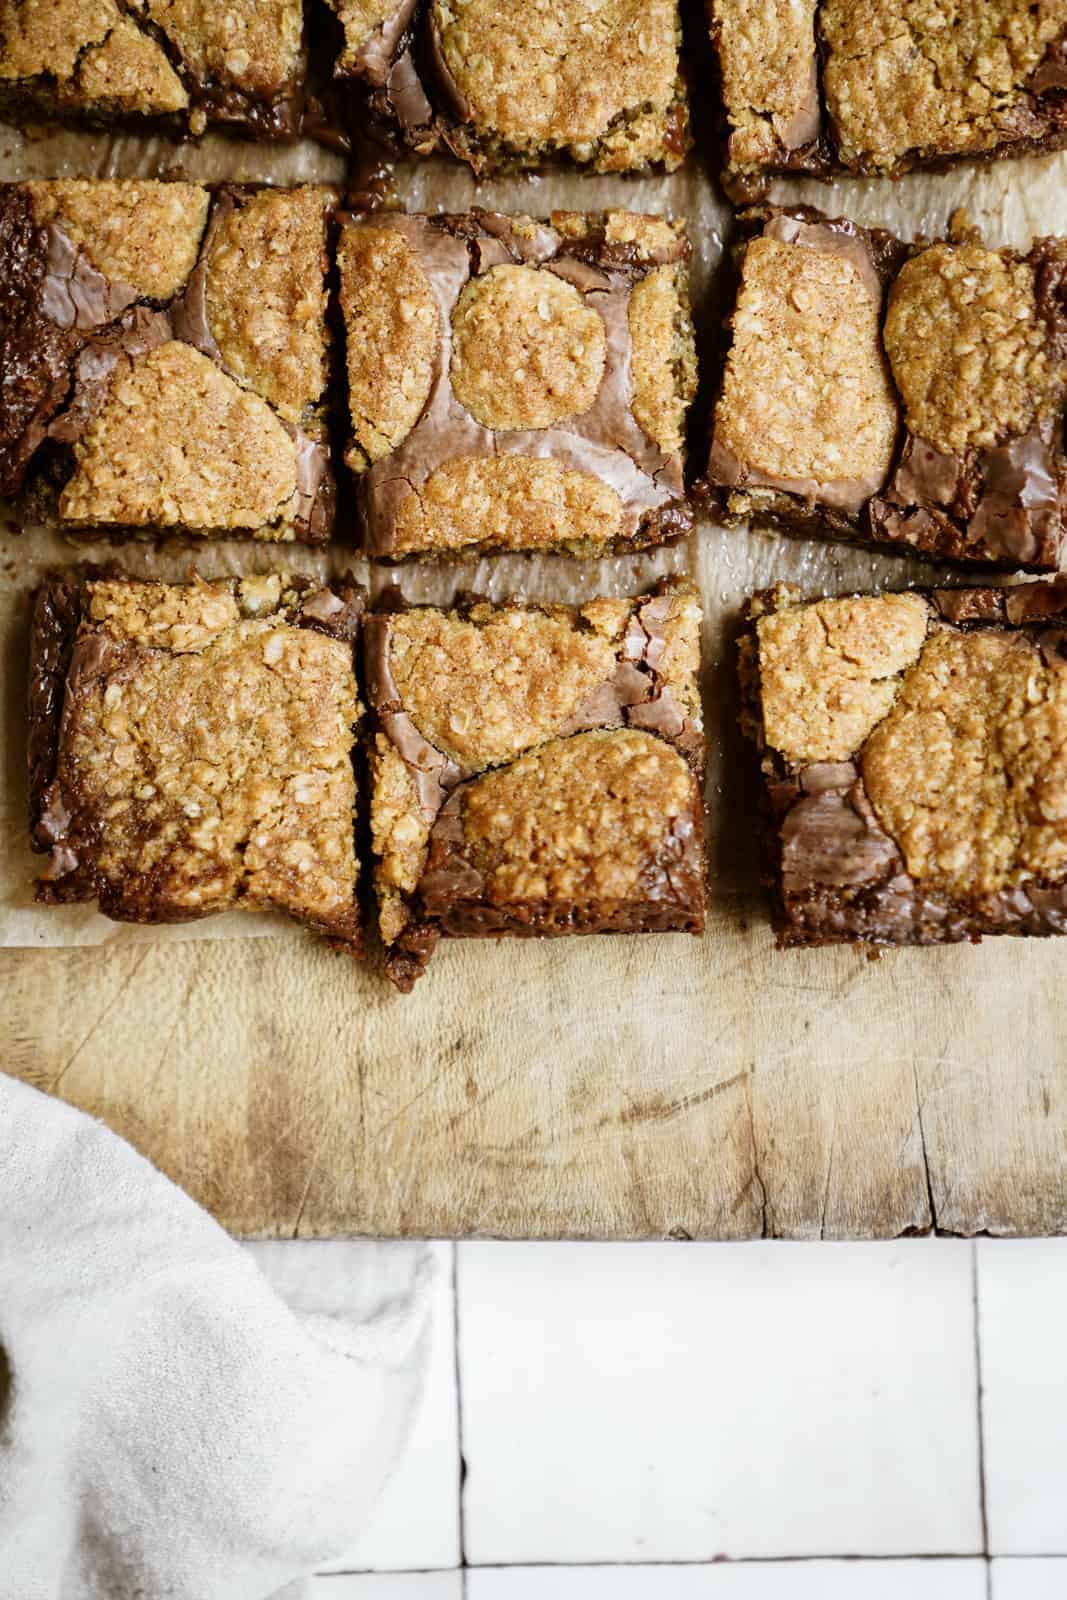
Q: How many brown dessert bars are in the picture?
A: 9